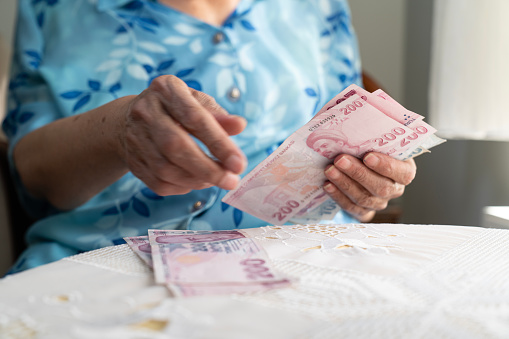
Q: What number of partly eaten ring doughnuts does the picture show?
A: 0